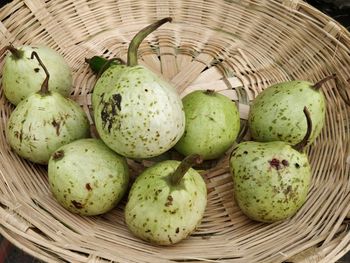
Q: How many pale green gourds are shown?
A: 8